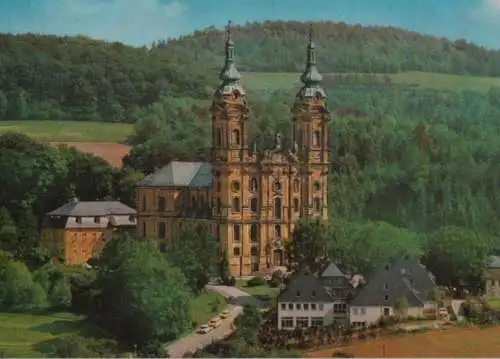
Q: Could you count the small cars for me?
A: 3